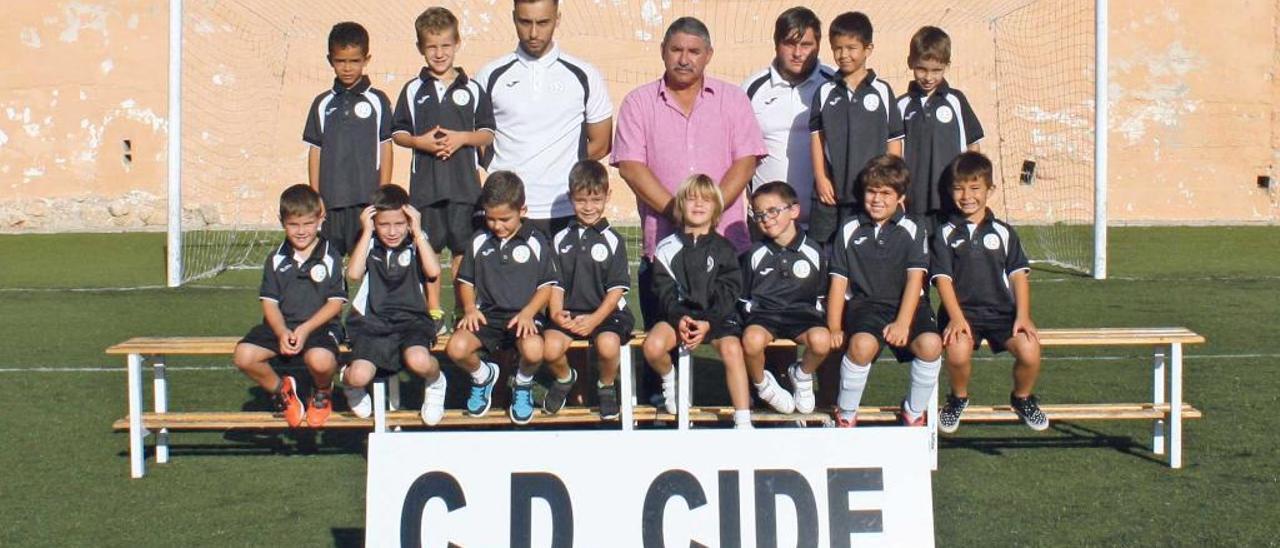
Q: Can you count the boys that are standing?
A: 4